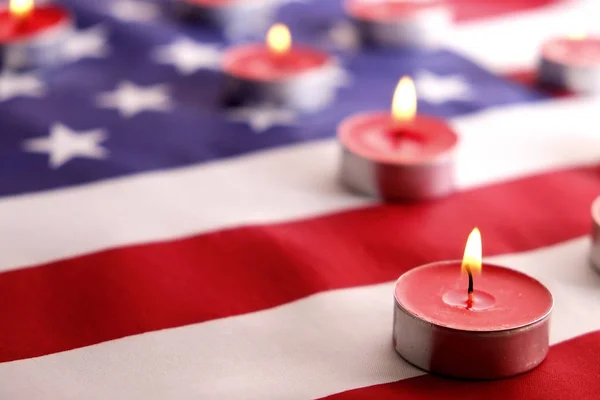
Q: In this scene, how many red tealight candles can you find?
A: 8